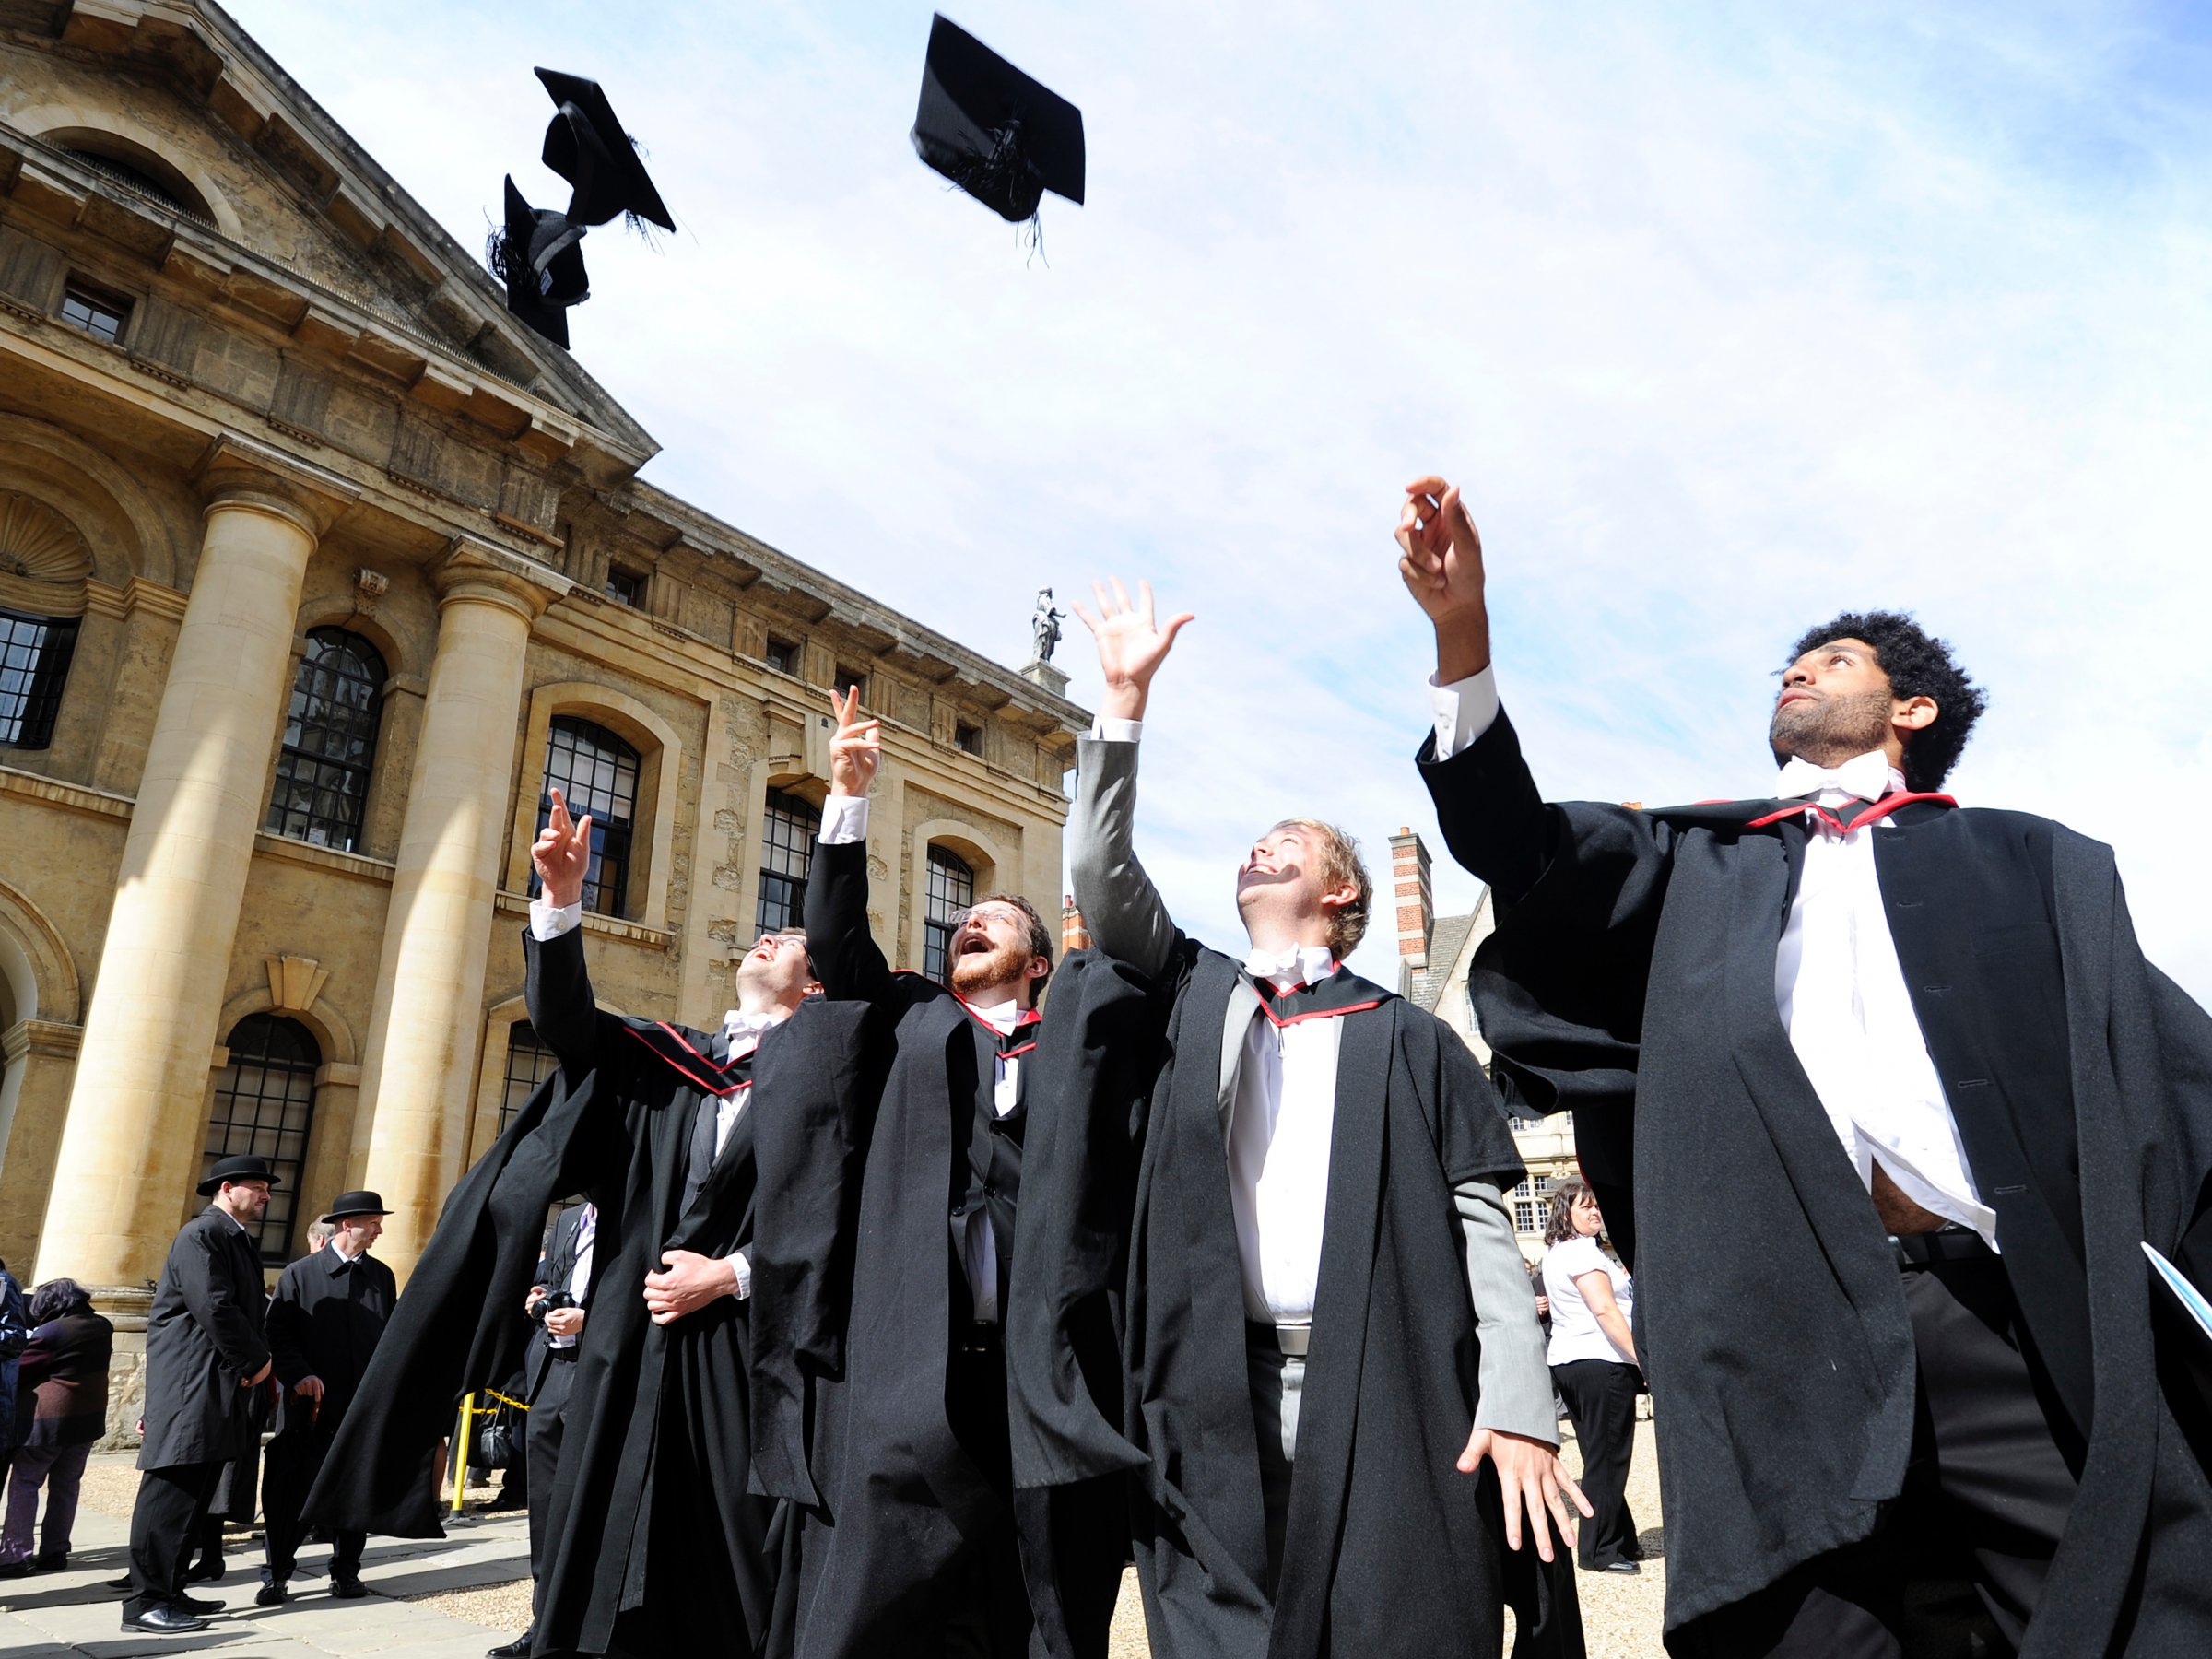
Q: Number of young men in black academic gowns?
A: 4